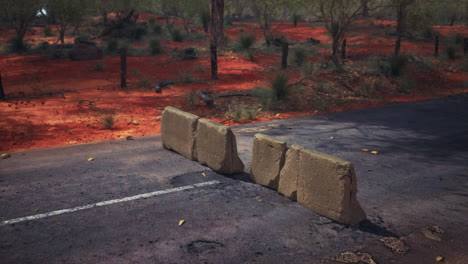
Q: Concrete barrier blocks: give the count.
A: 4